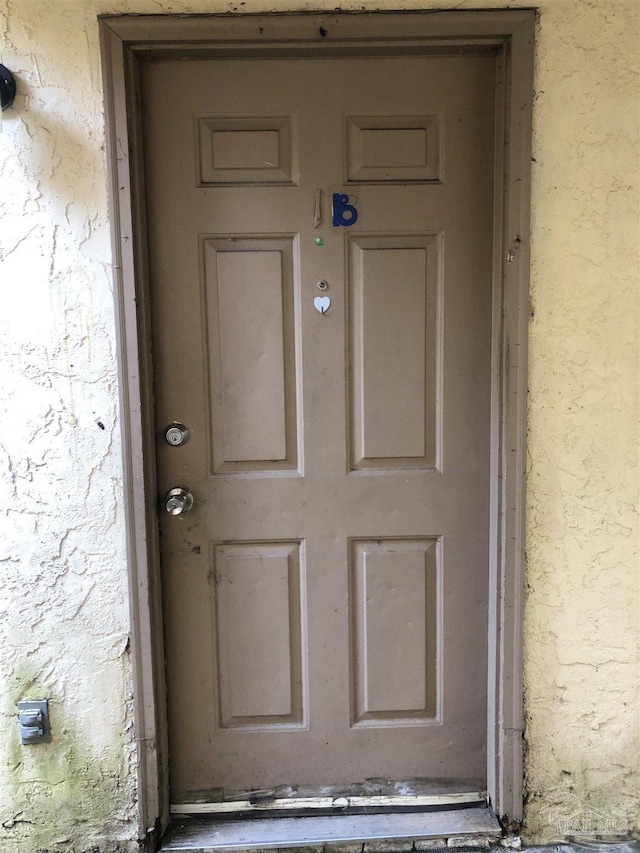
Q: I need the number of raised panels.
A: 6